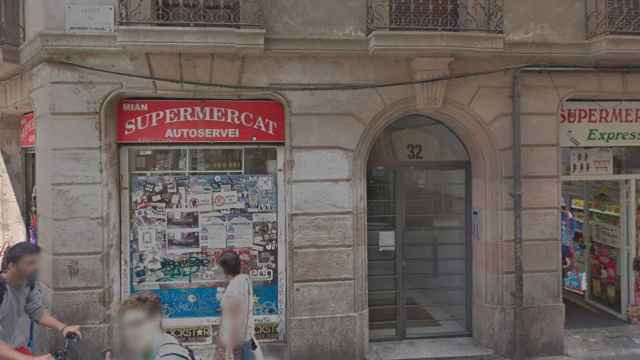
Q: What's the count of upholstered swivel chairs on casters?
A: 0